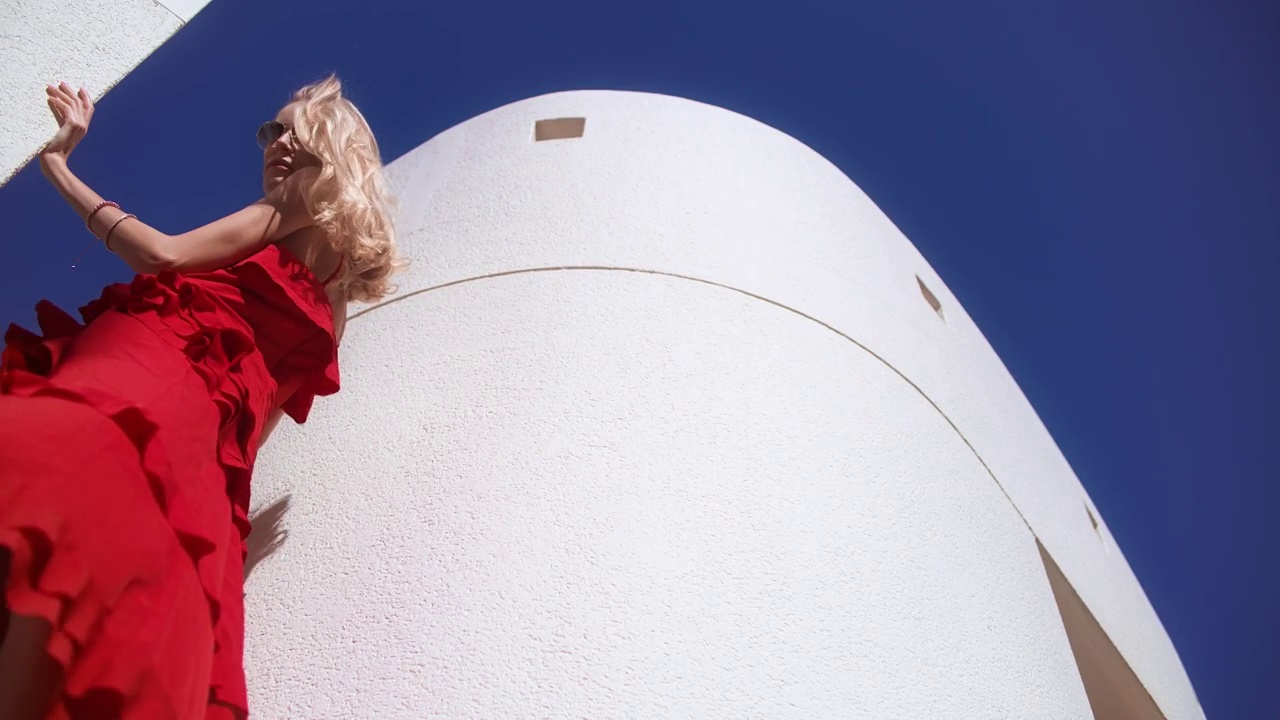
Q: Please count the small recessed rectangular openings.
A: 3